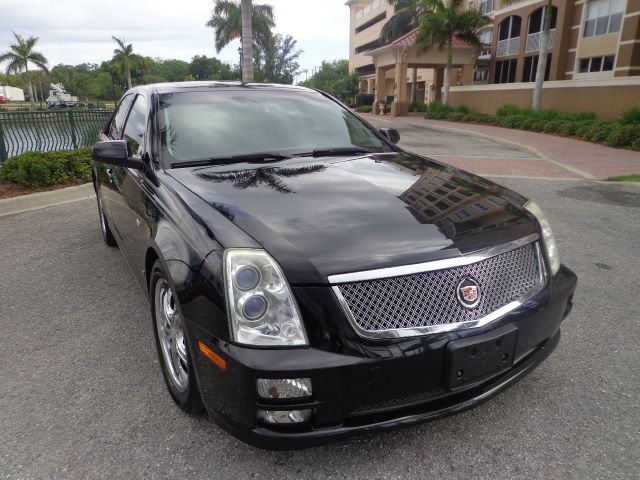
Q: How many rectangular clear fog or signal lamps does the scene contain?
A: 2